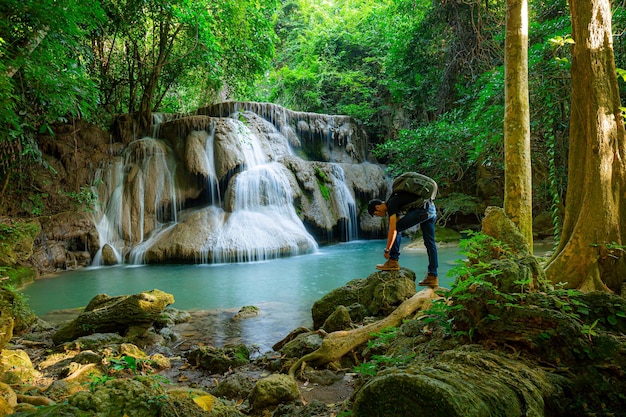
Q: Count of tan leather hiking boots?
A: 2